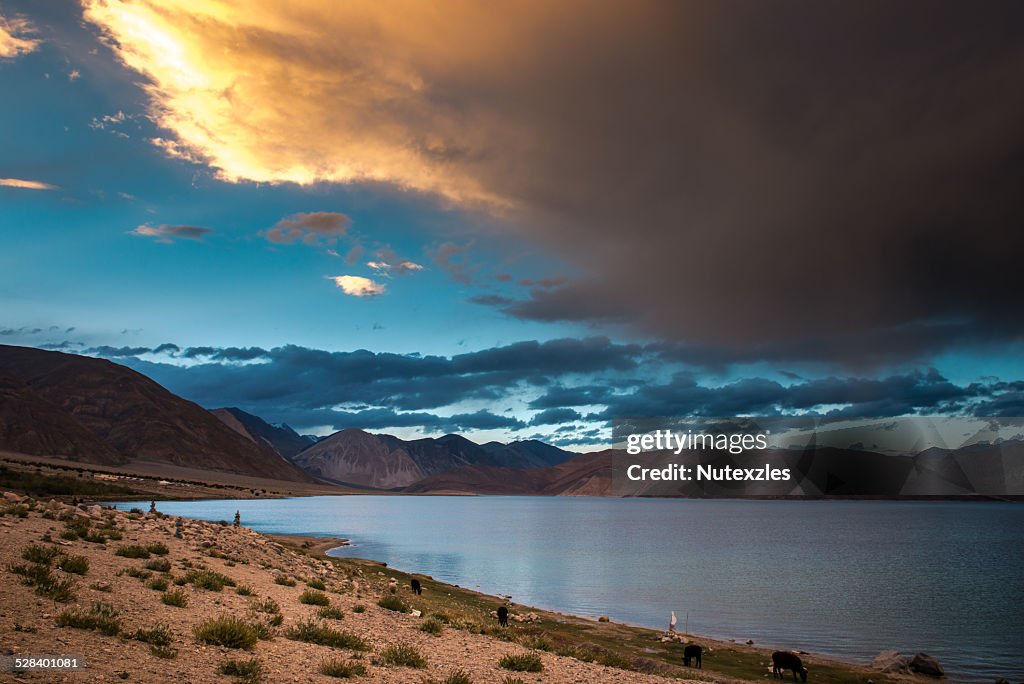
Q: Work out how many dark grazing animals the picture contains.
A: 4